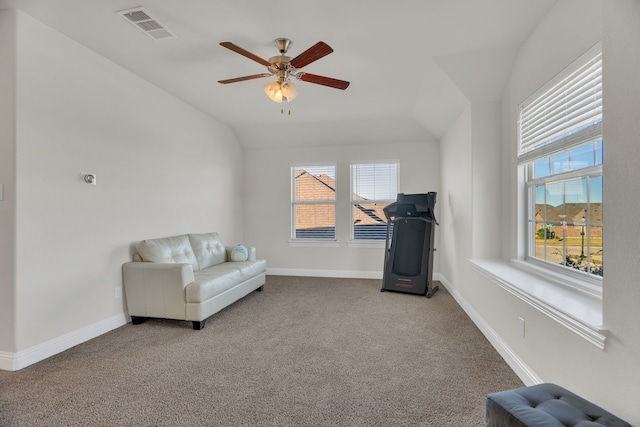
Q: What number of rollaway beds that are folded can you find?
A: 0